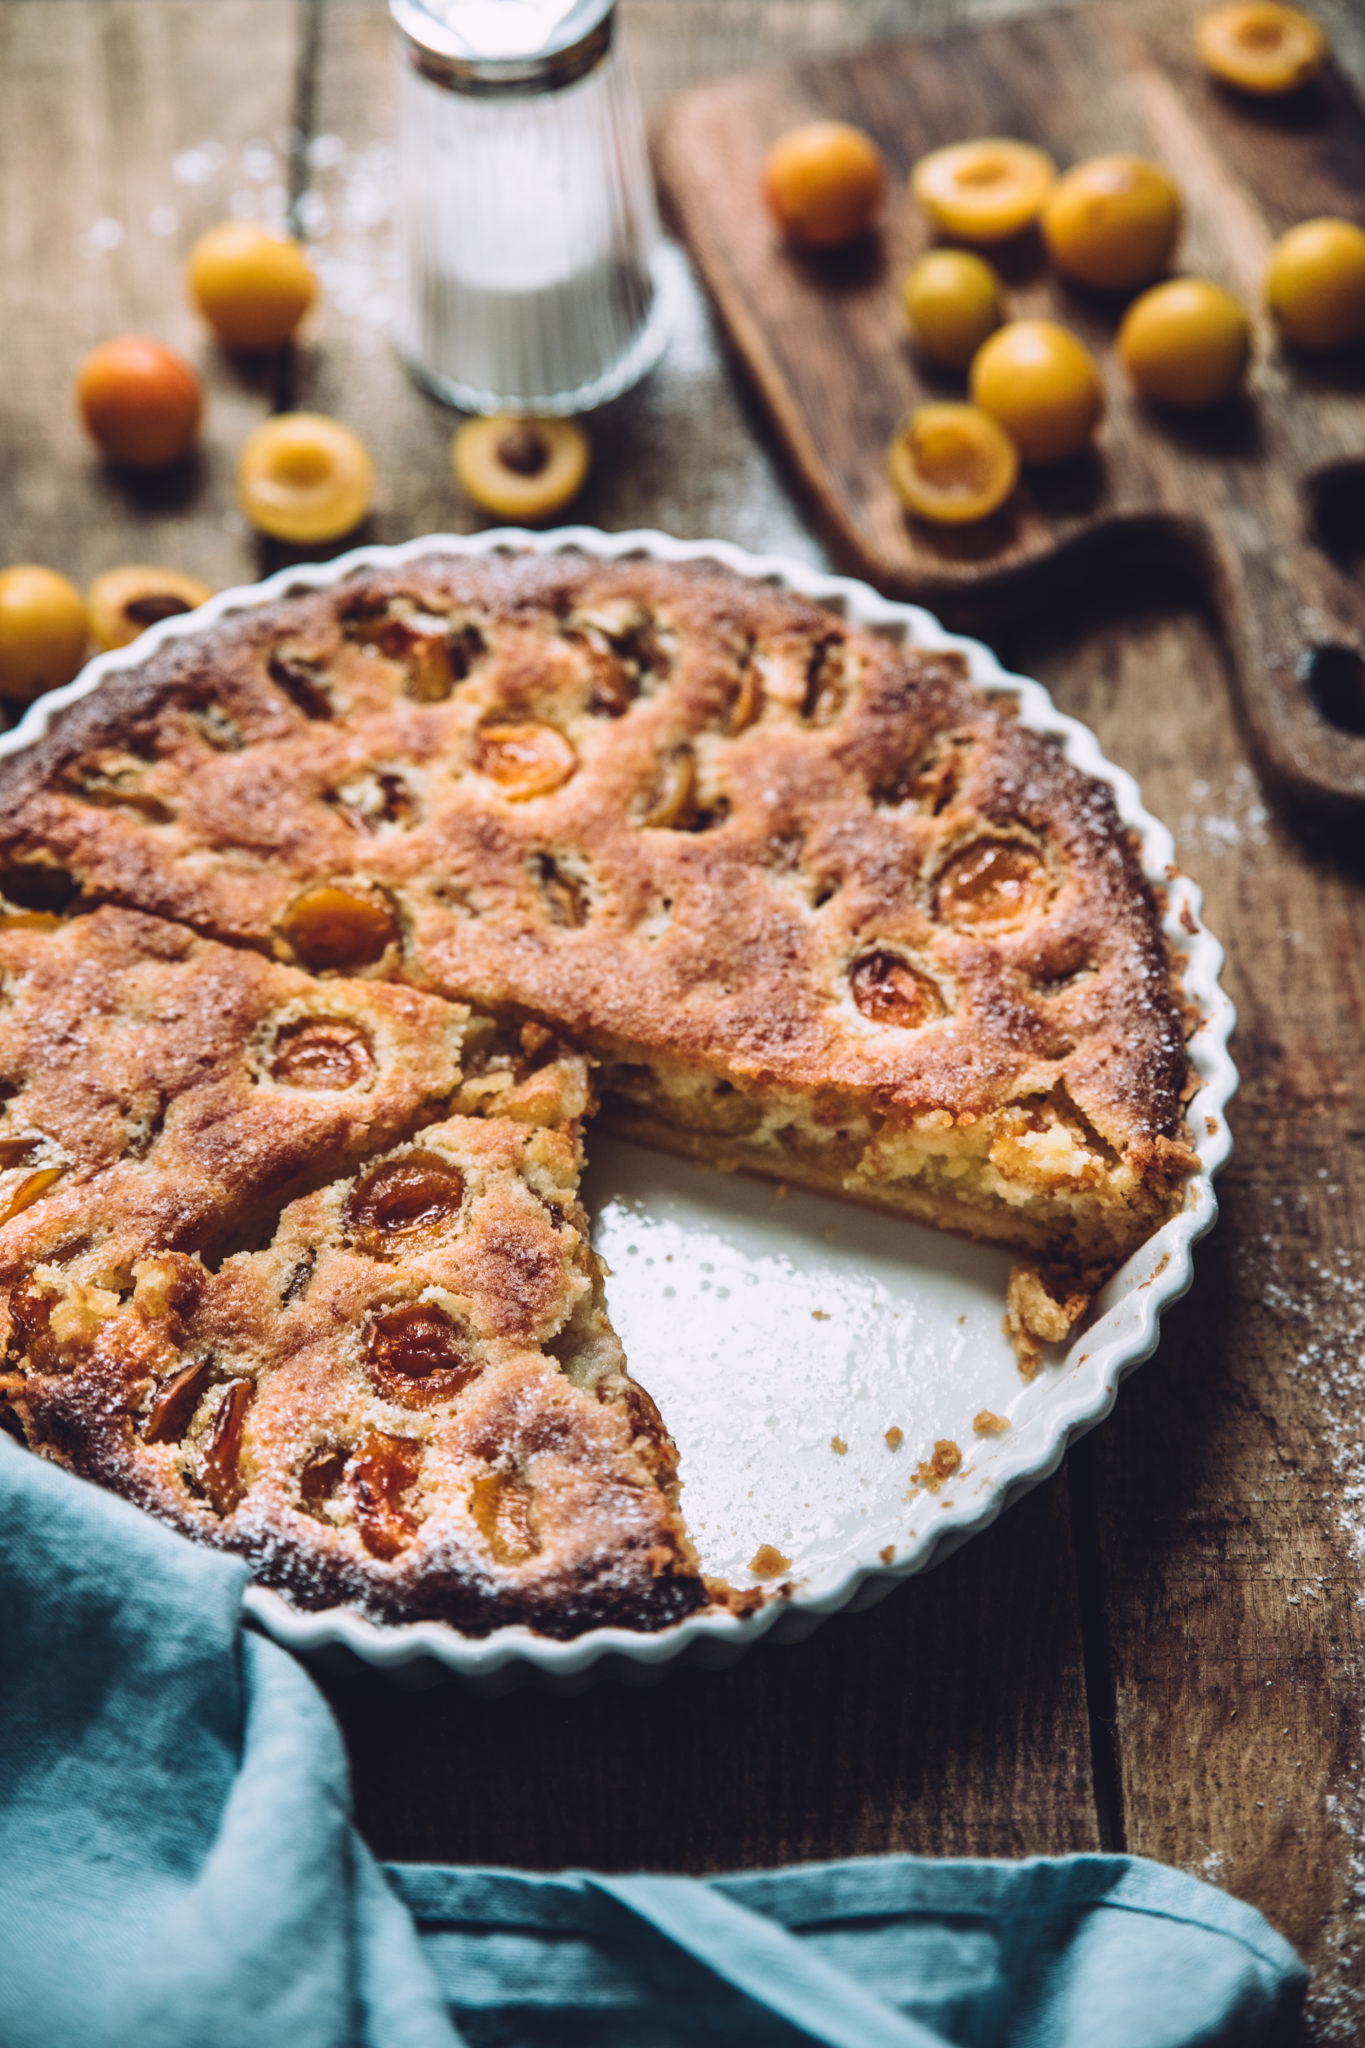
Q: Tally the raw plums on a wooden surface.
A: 15